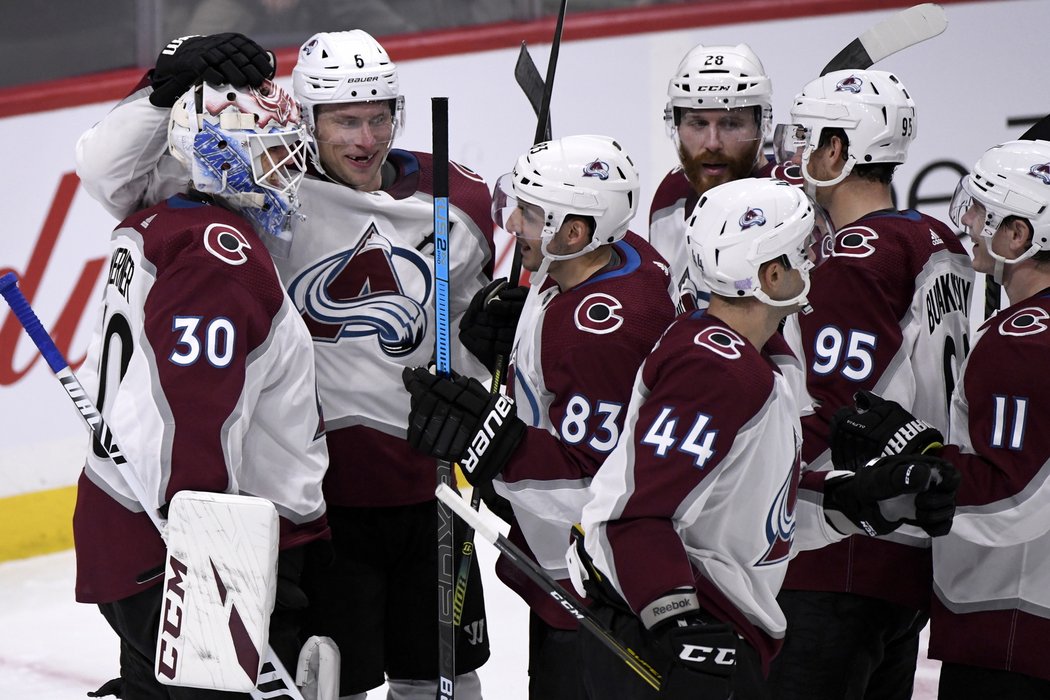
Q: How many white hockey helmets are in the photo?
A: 6